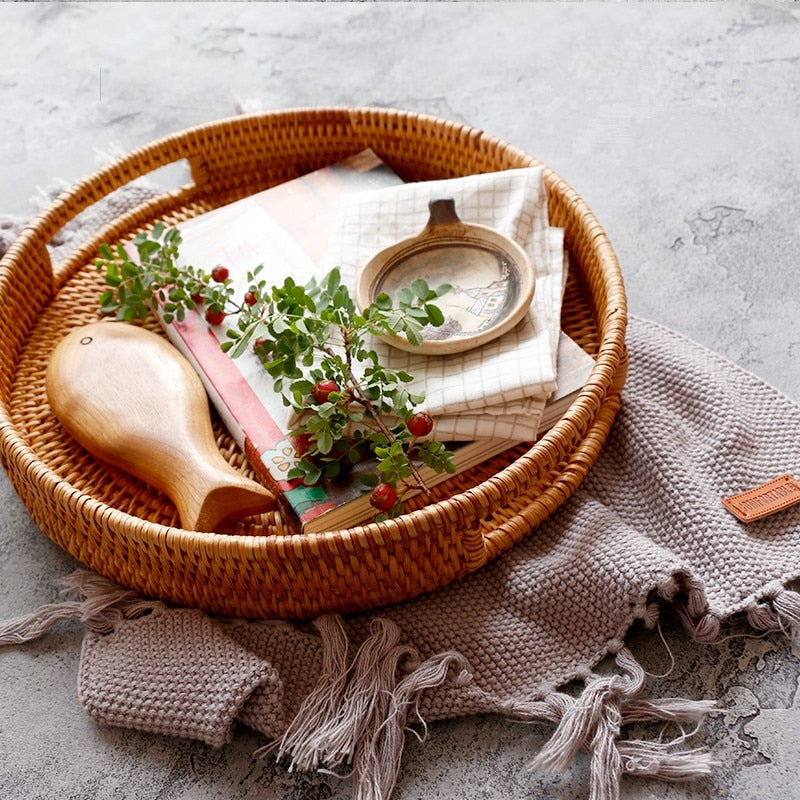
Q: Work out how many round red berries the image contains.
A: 8